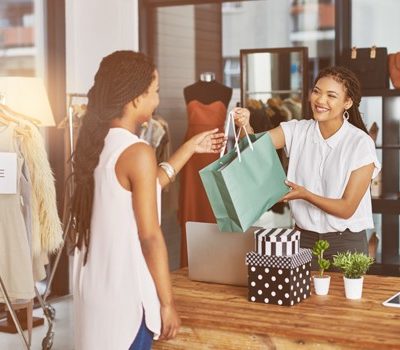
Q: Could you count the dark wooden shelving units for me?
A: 1